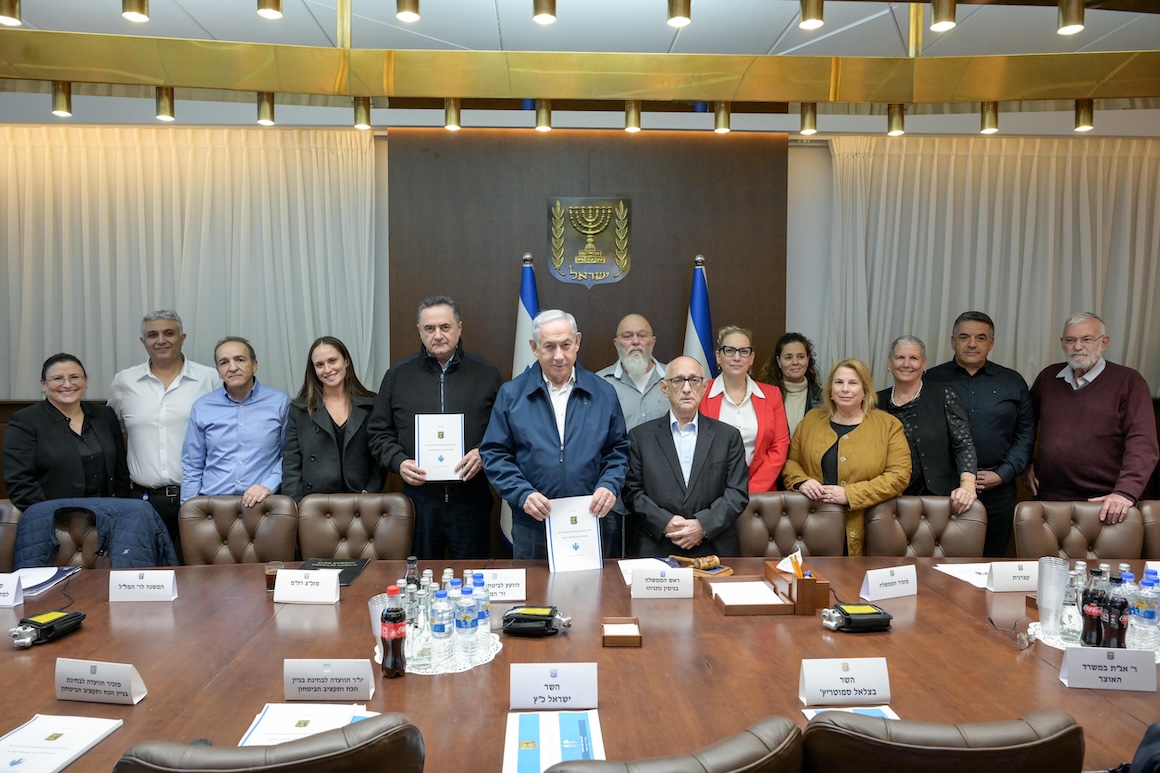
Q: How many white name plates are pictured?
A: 12